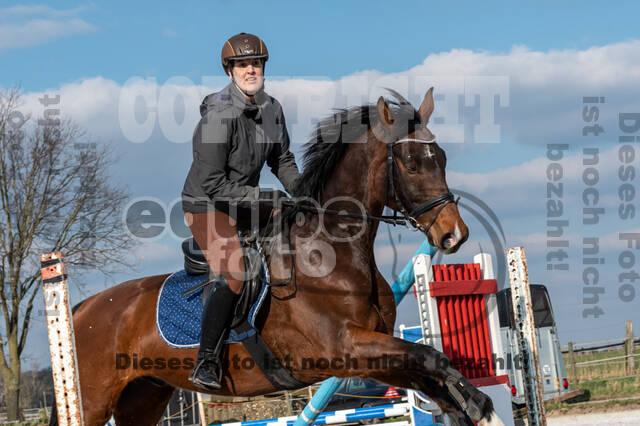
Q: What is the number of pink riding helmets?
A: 0